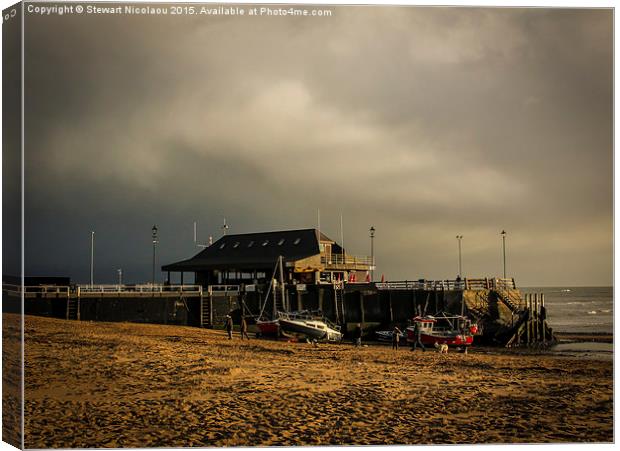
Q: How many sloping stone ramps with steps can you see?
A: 1